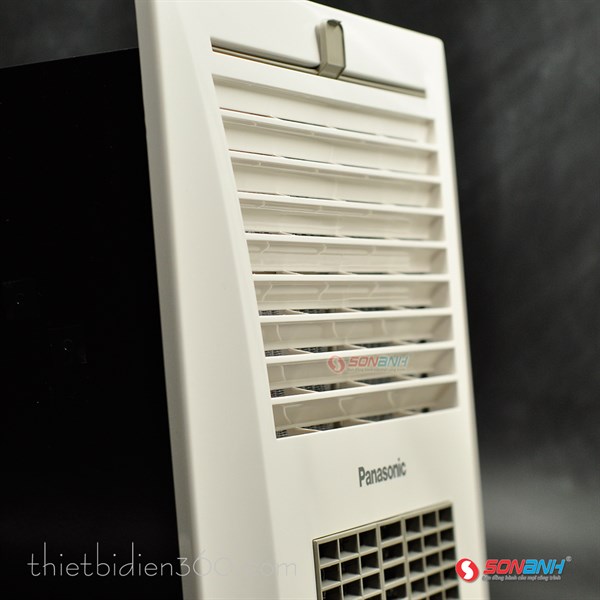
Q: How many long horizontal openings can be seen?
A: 9